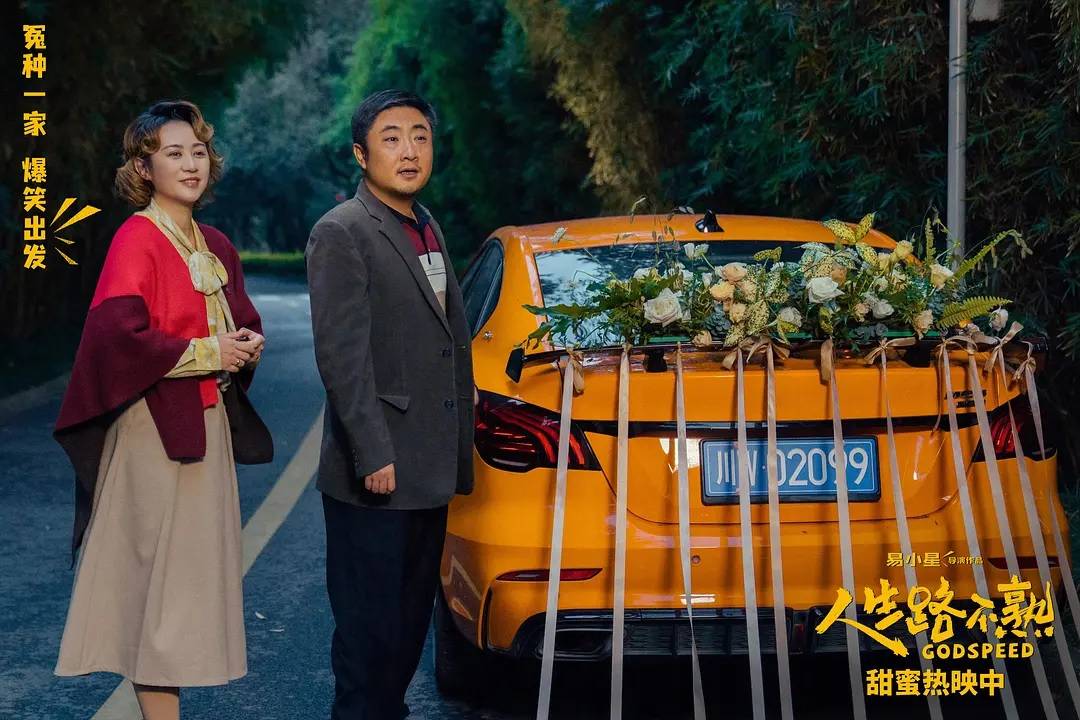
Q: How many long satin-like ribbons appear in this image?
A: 11